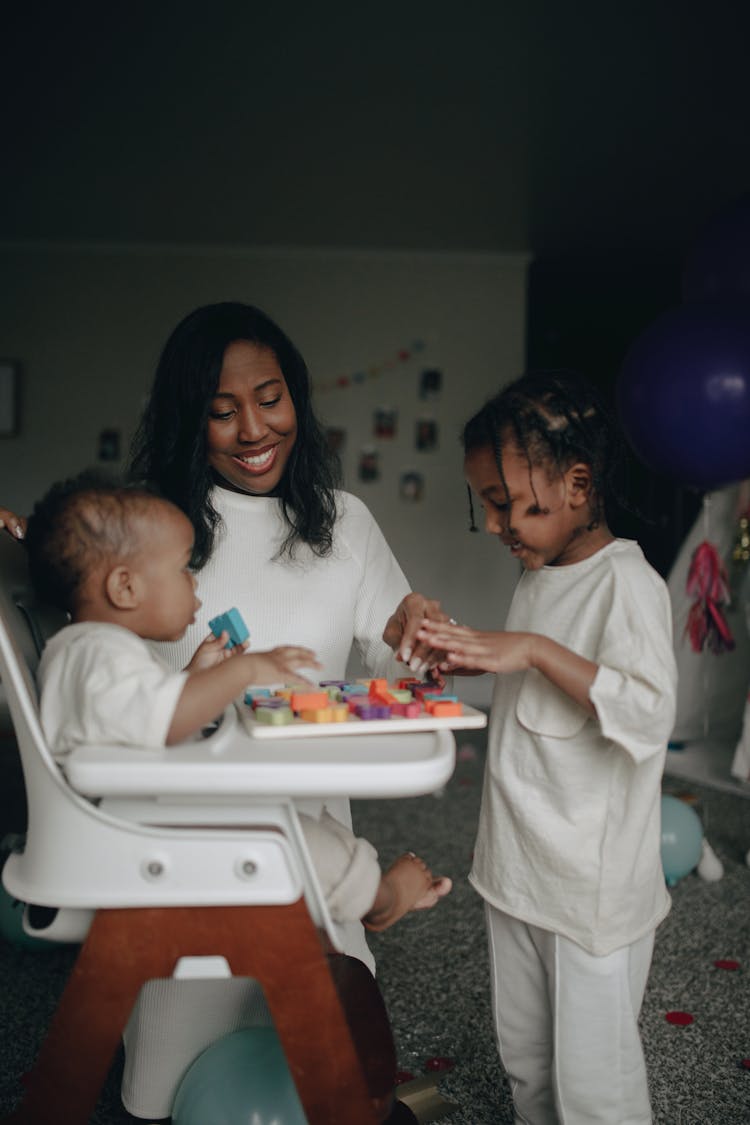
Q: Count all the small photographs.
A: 7